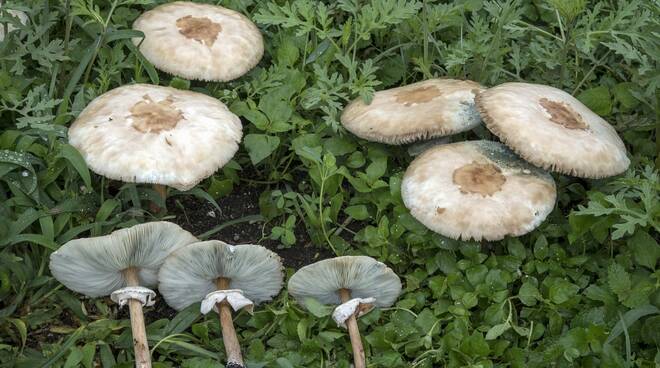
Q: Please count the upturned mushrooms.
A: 3